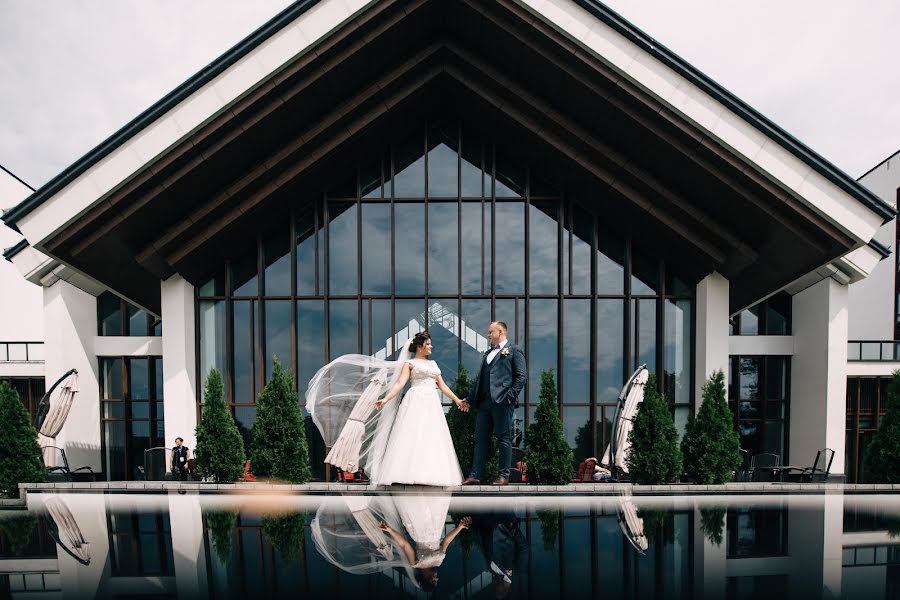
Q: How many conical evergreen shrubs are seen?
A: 8